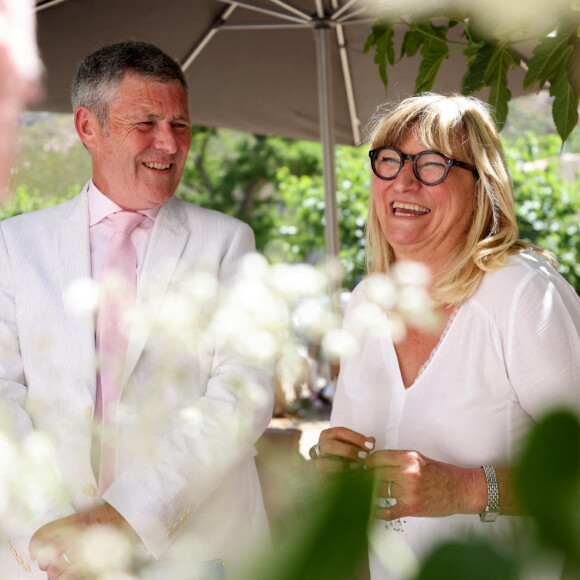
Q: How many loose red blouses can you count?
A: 0